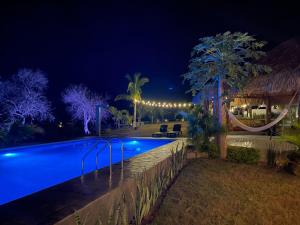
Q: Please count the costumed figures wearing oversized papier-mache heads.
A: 0